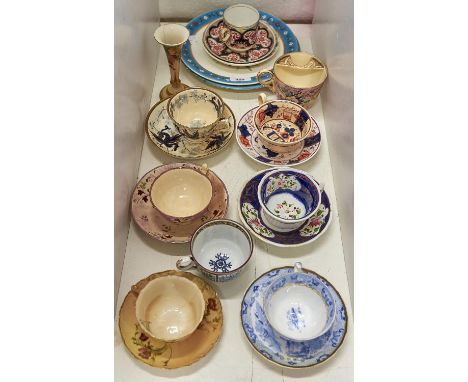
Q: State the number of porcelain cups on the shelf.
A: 9